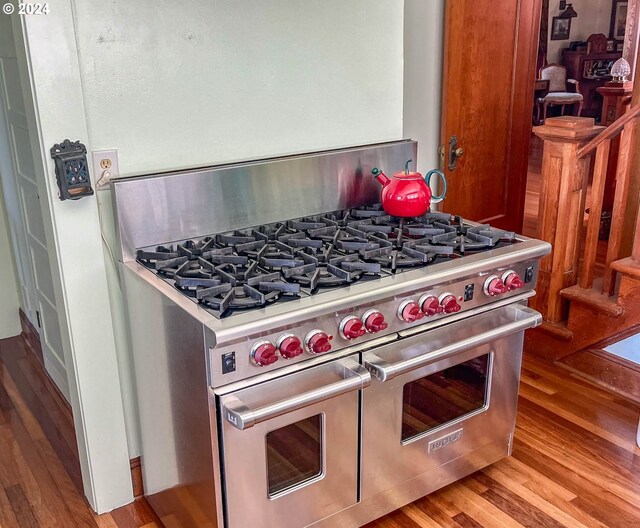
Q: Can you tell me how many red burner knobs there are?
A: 10